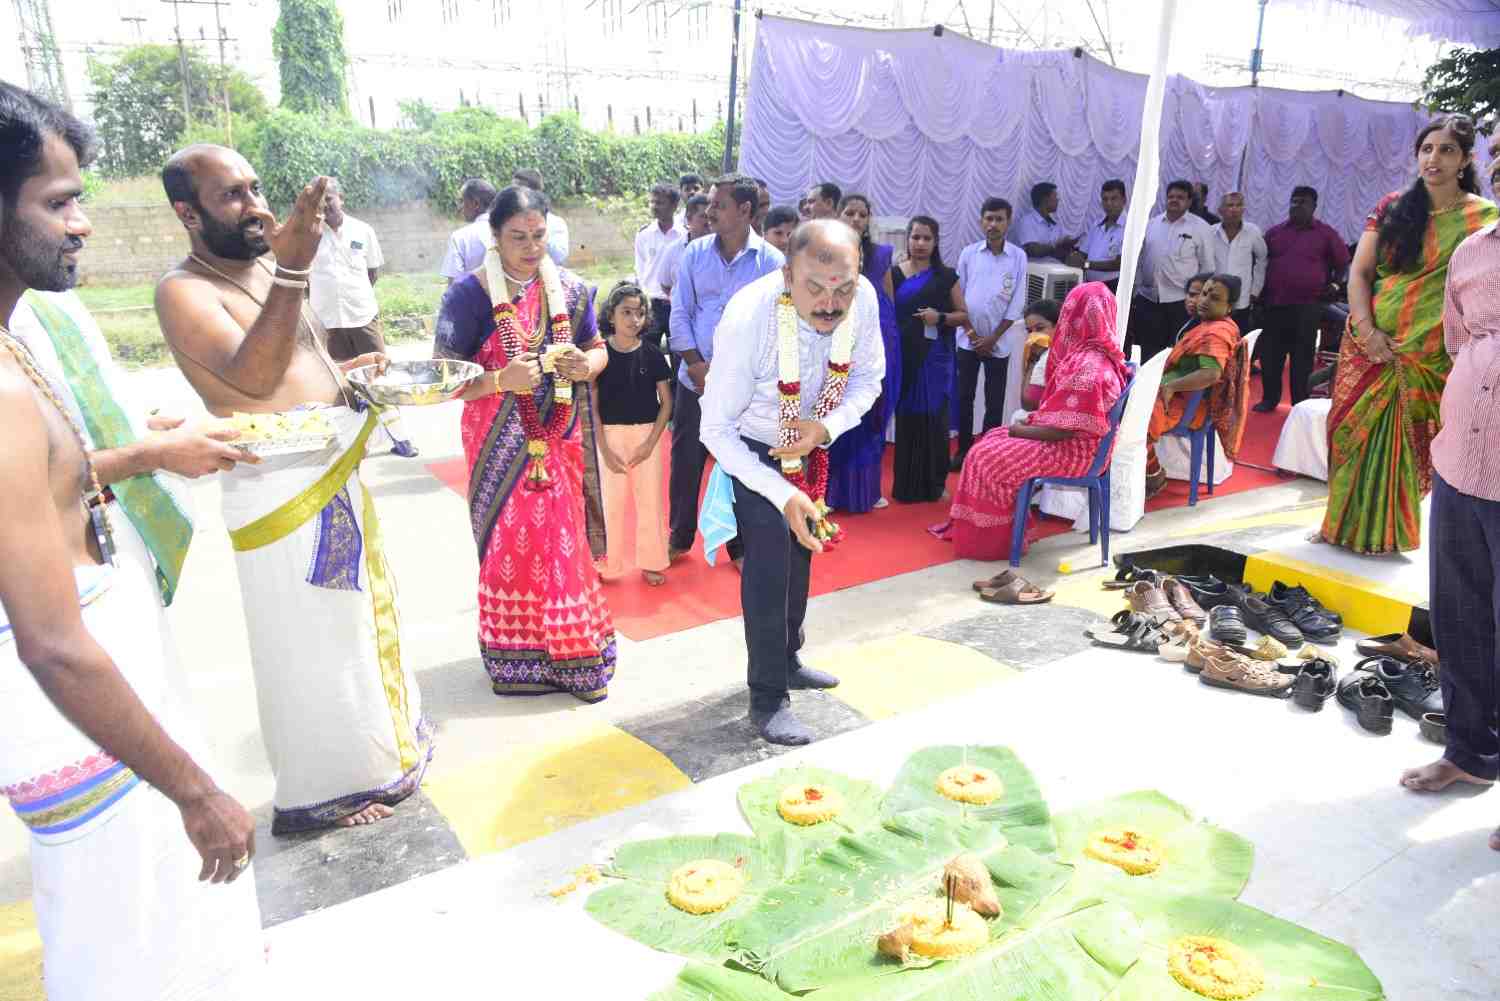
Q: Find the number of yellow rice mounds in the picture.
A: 6